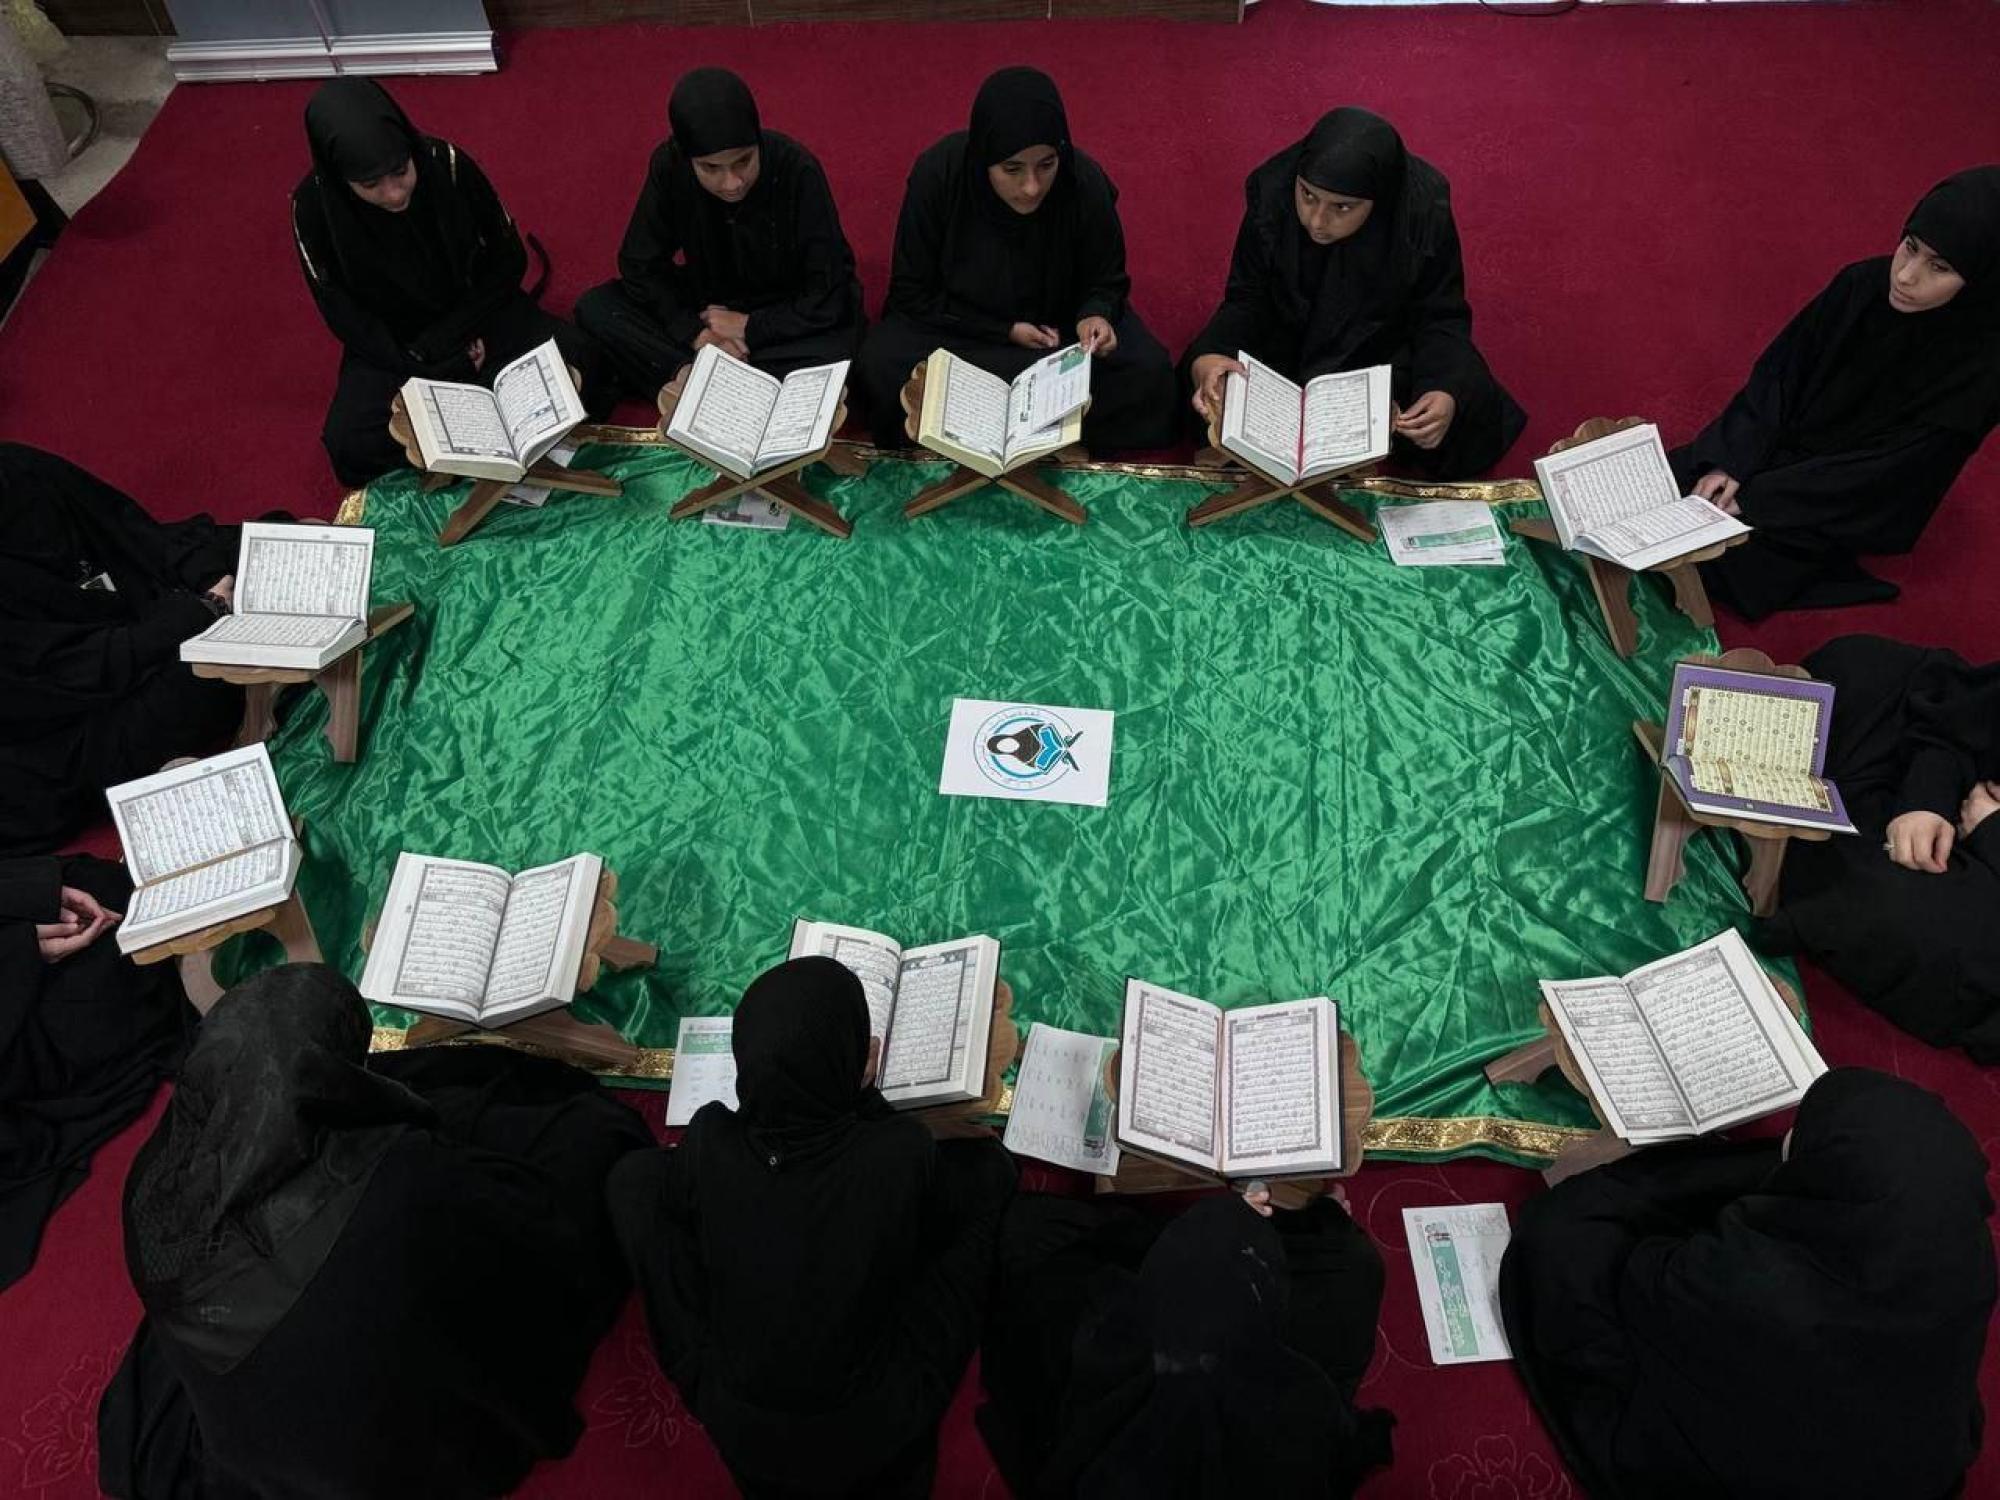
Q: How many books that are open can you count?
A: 12